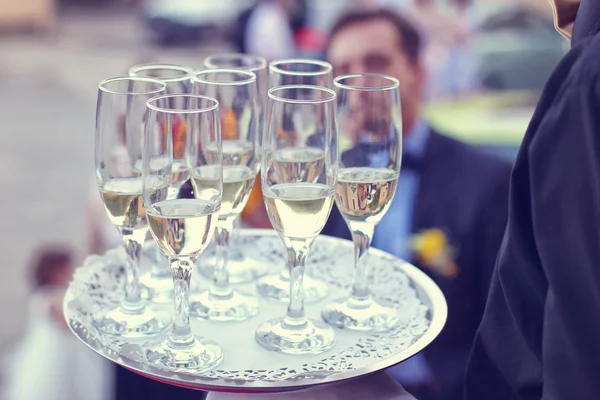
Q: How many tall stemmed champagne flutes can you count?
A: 8